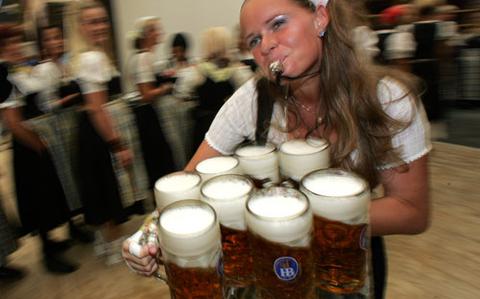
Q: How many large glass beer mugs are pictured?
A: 8